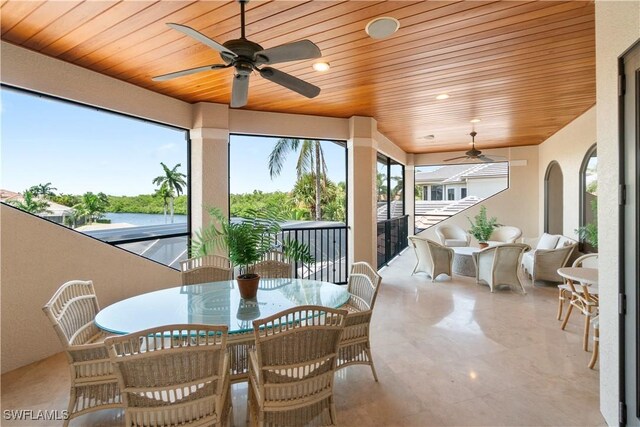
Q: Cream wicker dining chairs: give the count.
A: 6